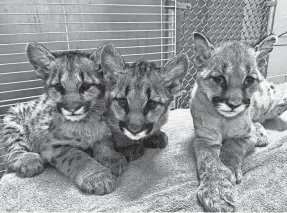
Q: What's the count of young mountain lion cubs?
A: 3